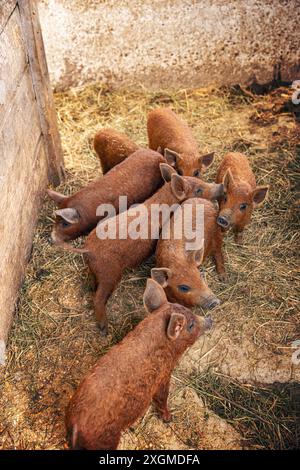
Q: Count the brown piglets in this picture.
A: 7